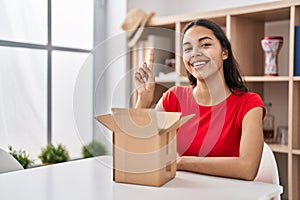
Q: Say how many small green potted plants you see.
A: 3